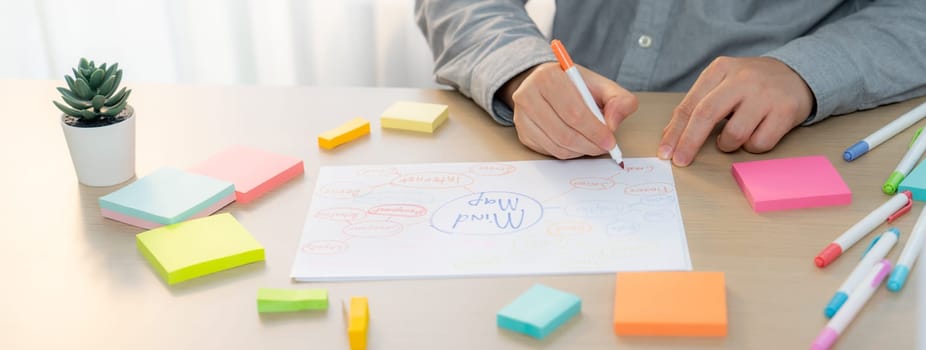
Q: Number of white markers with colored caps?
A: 7